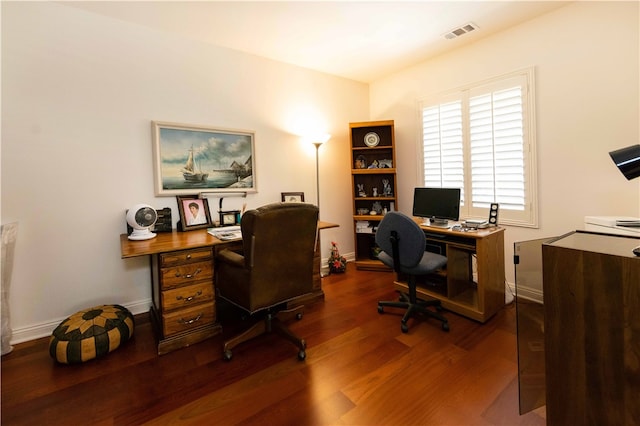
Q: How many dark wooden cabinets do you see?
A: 1